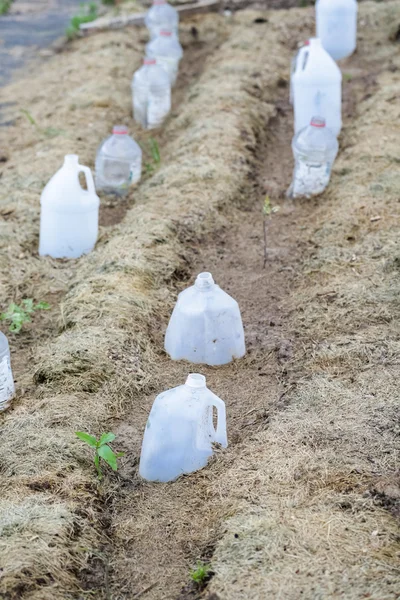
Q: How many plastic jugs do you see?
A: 12